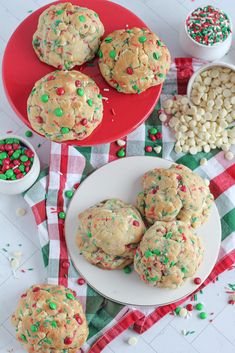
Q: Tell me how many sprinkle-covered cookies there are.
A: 7